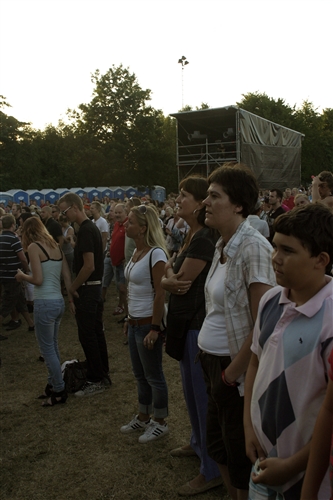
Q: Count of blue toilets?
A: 12